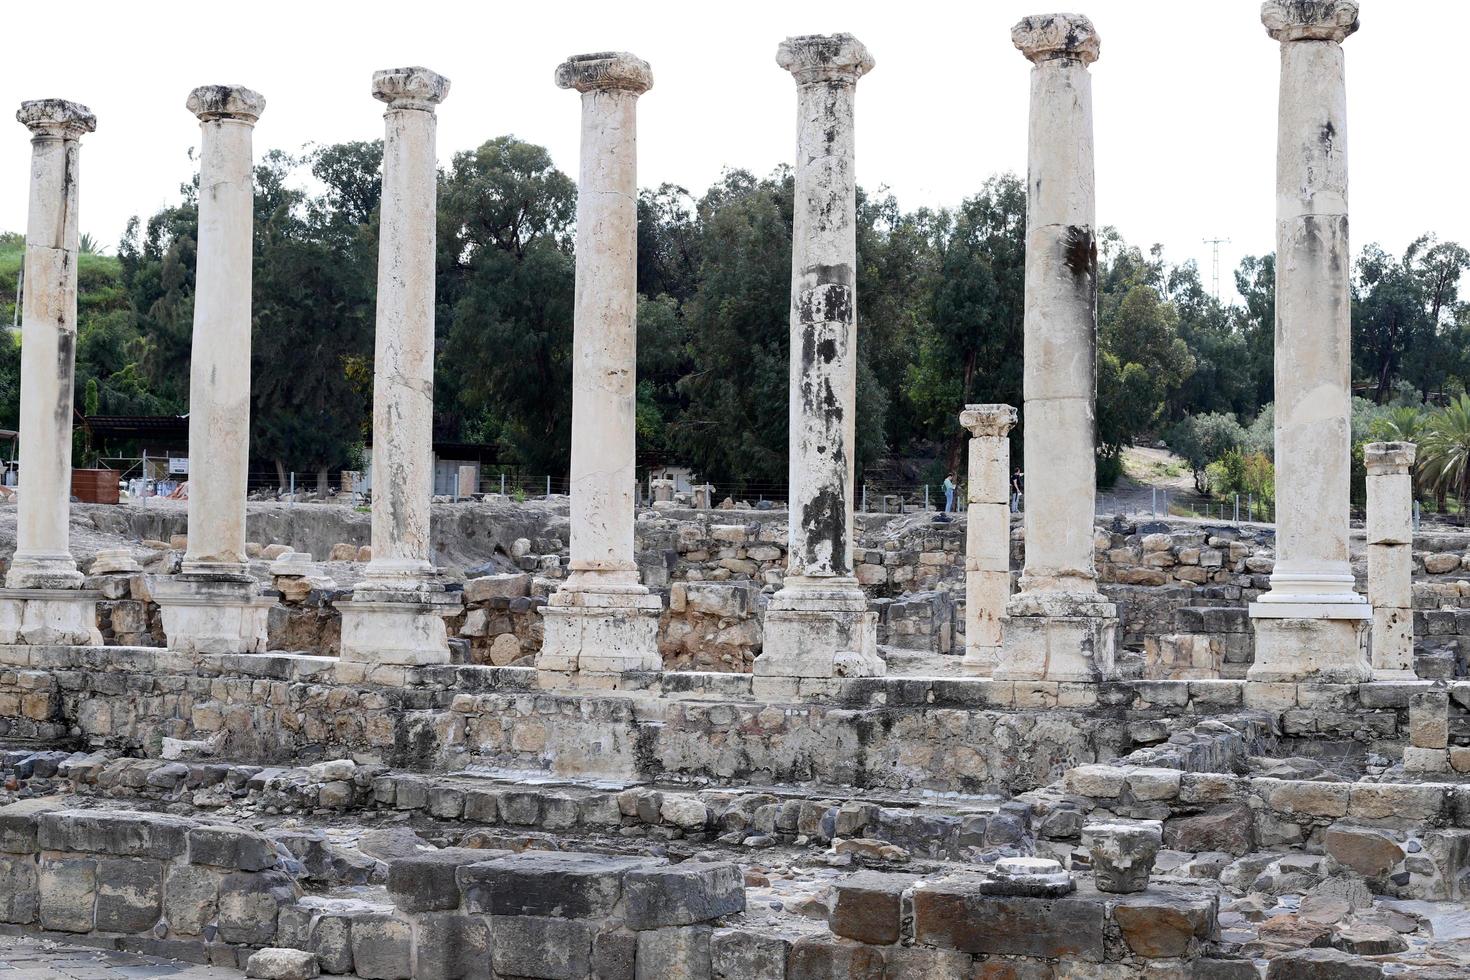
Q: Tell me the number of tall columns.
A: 7